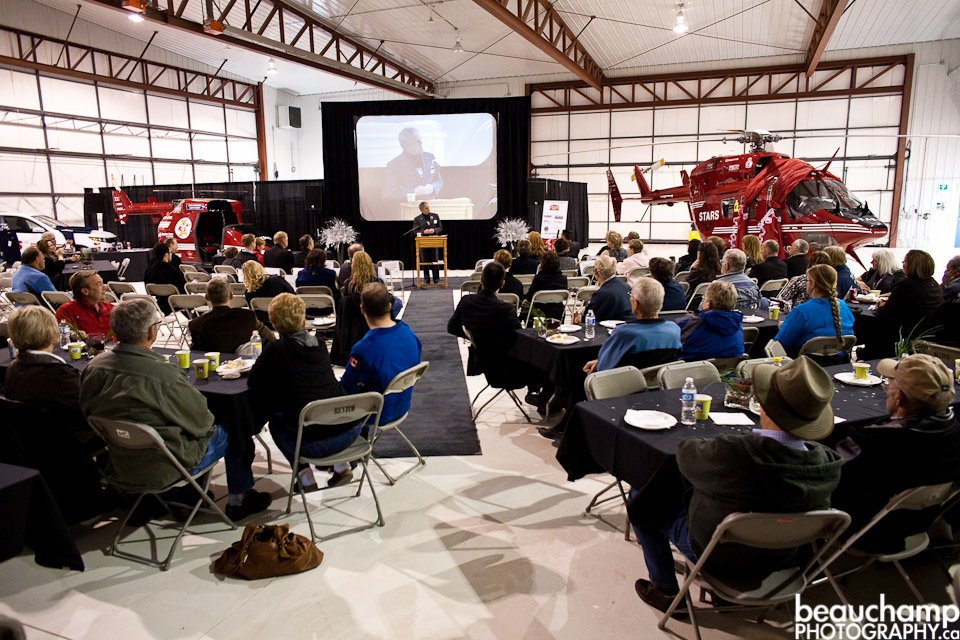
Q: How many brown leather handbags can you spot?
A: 1